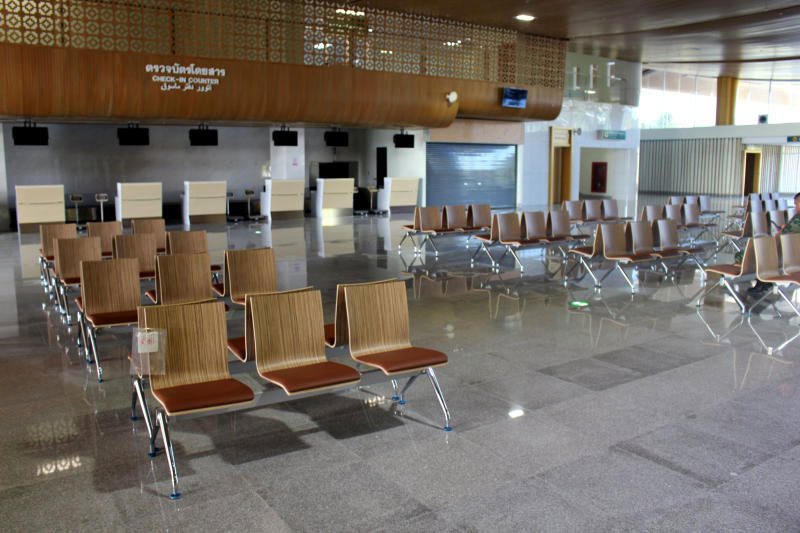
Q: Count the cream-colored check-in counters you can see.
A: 6